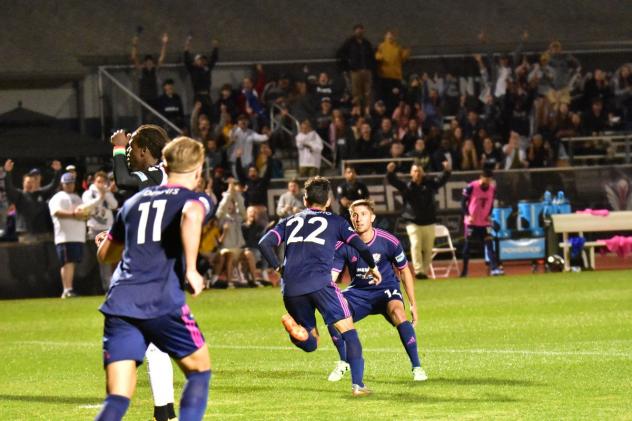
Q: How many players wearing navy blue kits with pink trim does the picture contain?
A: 3